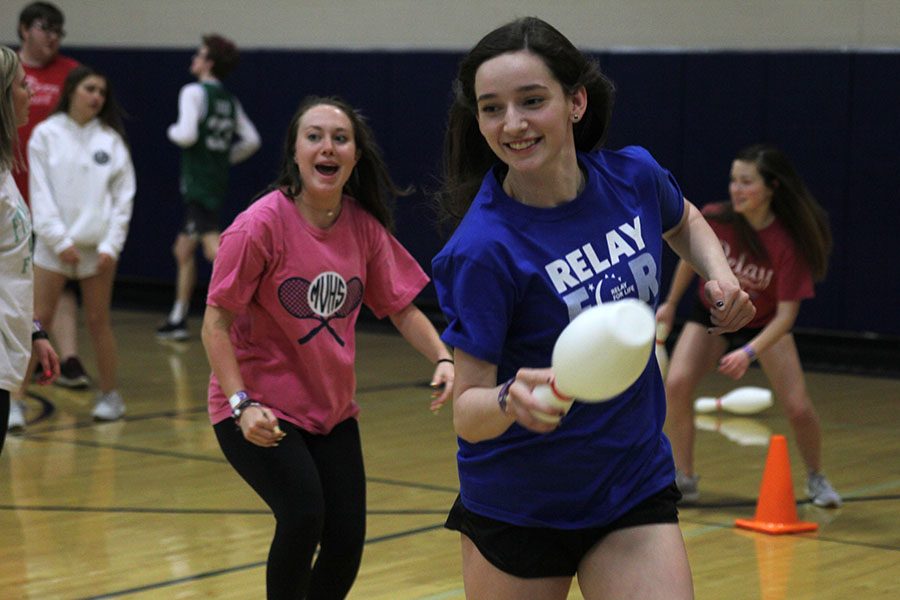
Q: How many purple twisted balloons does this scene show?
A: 0